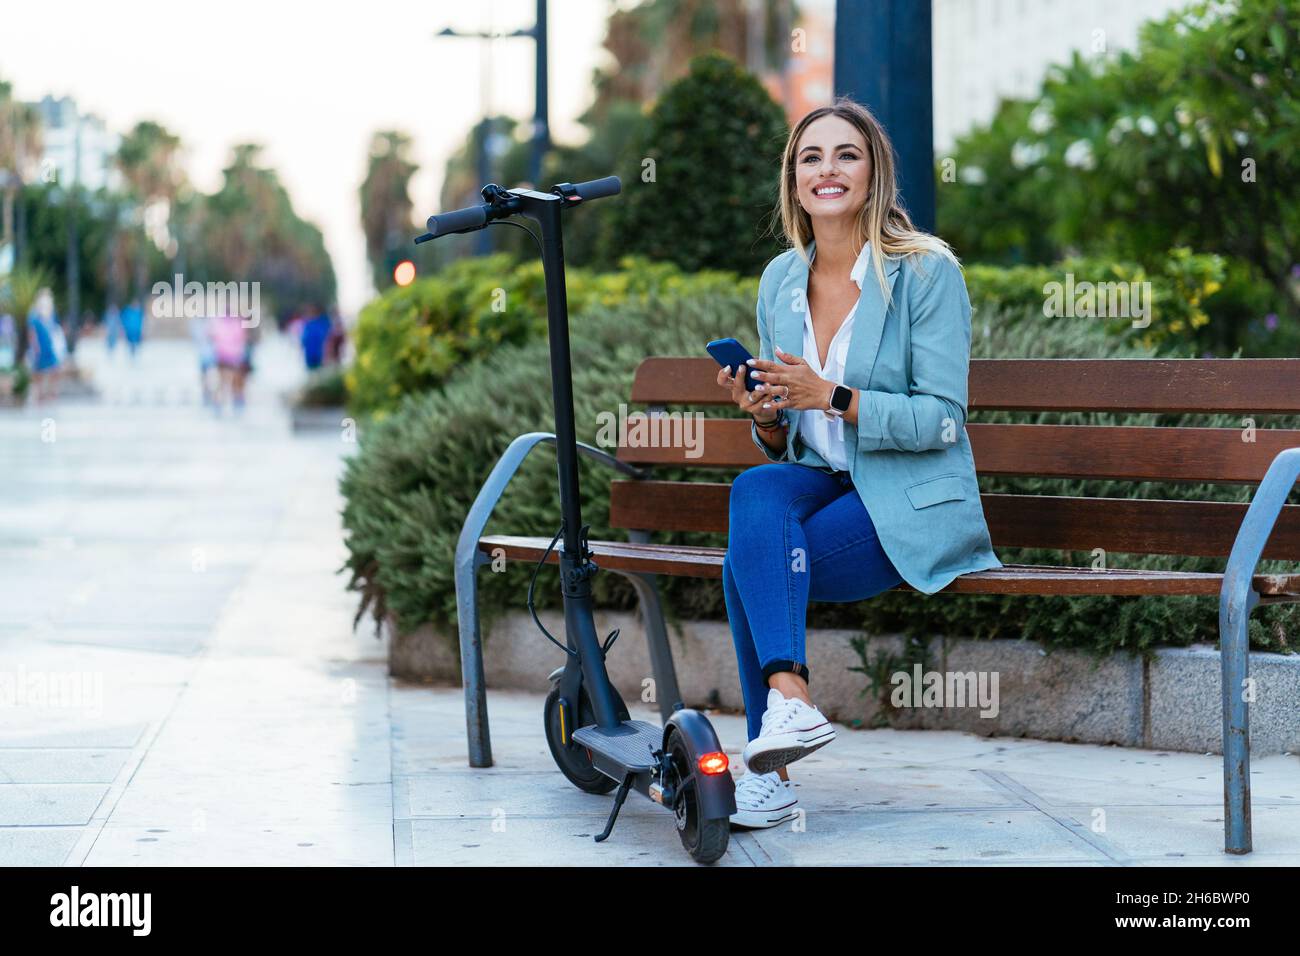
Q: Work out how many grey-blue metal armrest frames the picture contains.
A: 2